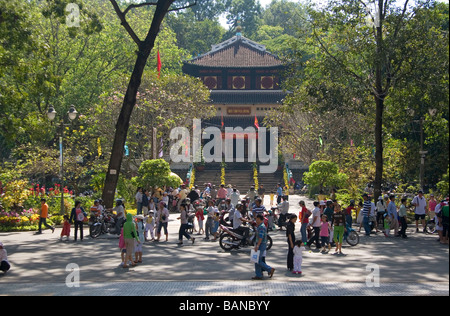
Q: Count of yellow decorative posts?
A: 4